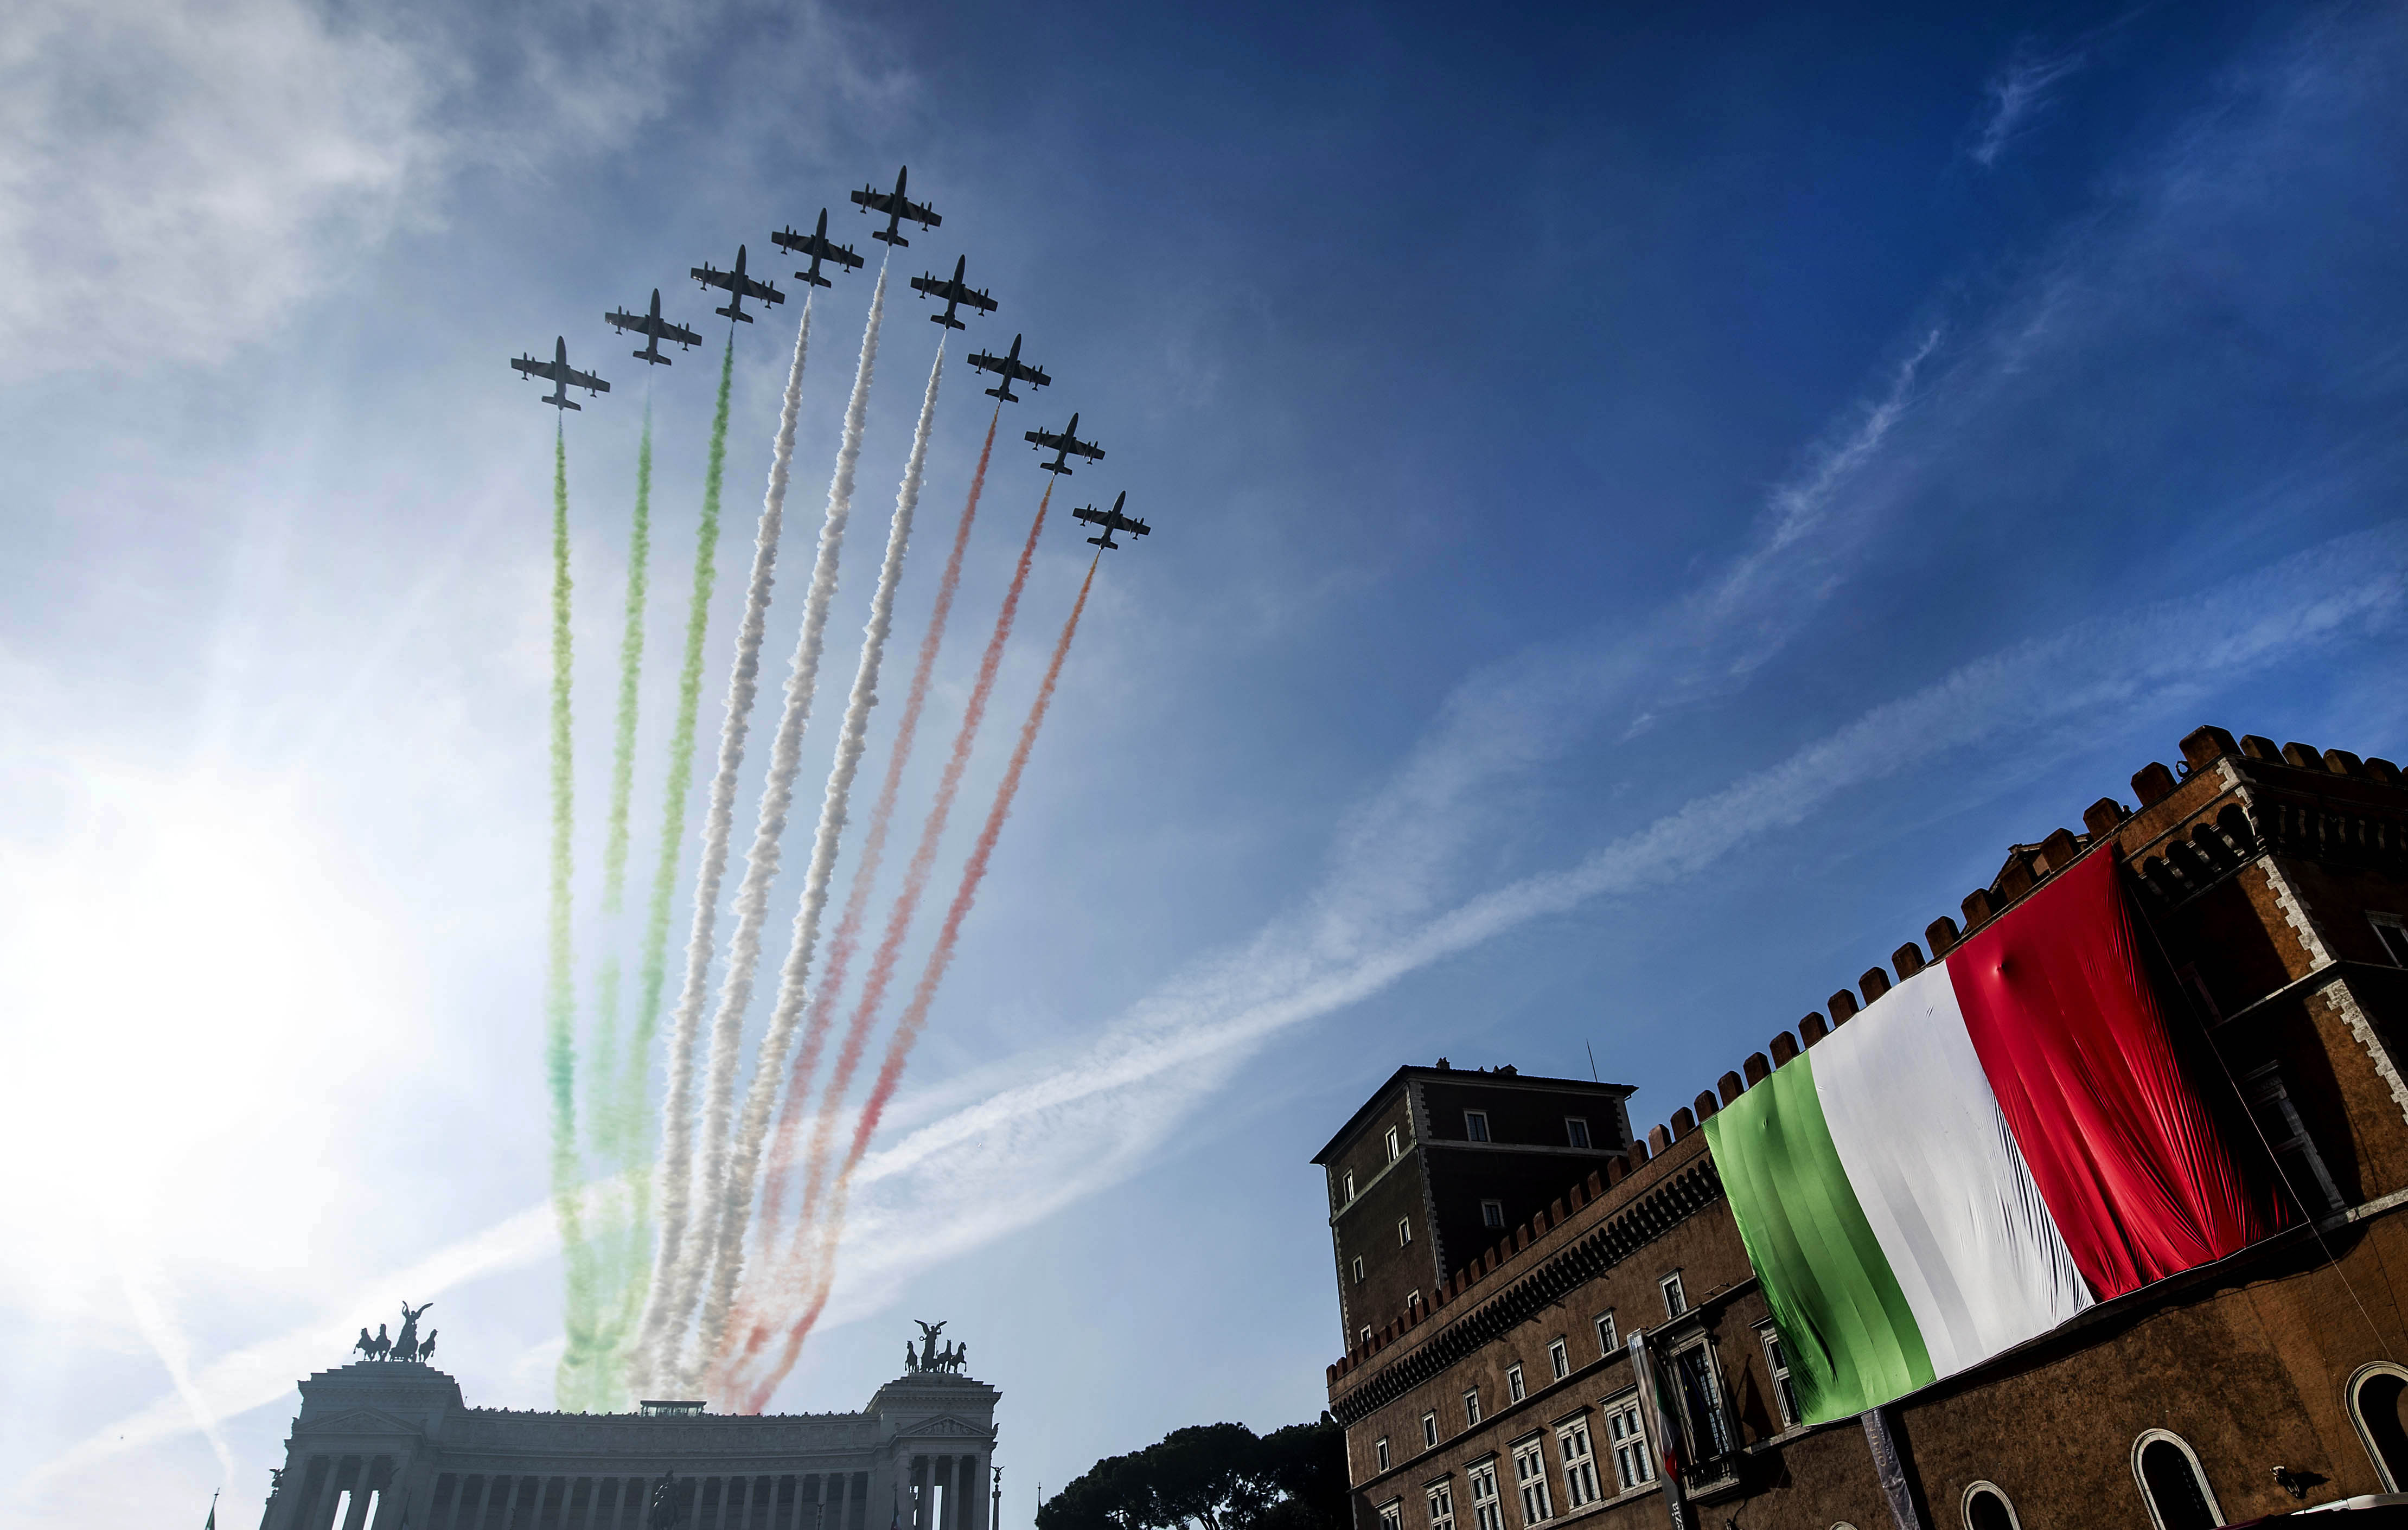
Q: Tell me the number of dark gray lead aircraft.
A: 1